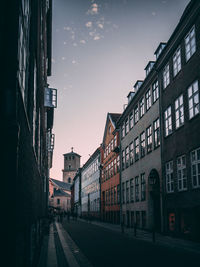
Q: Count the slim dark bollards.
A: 3